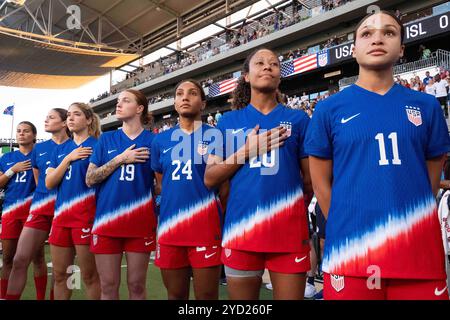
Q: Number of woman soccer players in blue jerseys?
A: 7